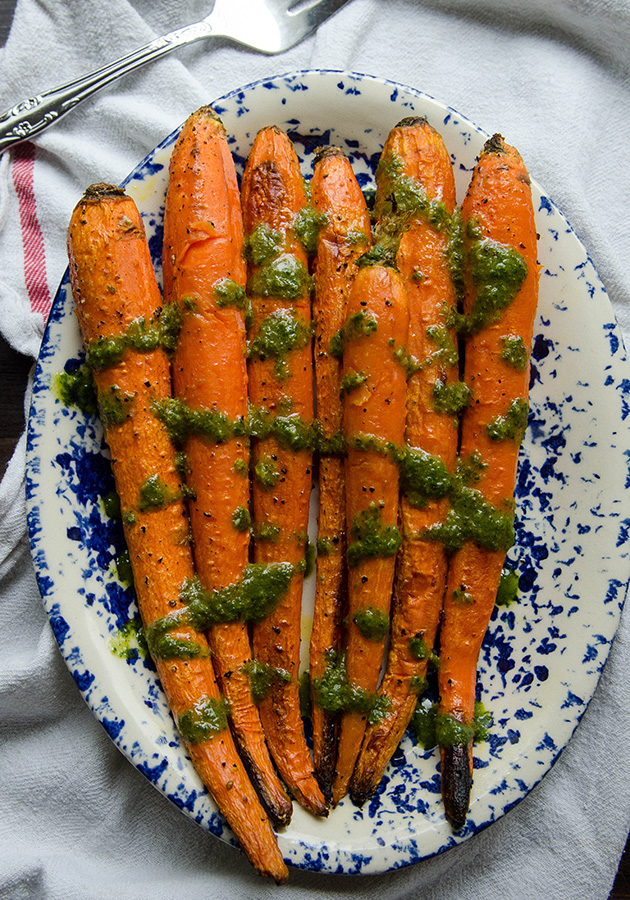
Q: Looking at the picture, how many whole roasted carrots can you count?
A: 7